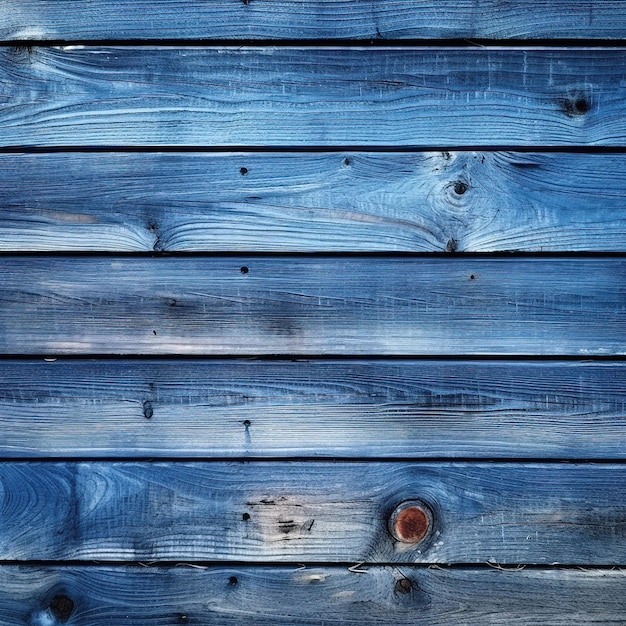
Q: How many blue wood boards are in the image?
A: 7